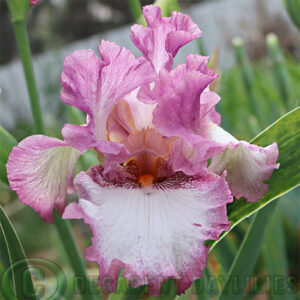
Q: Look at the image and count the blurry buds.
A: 2